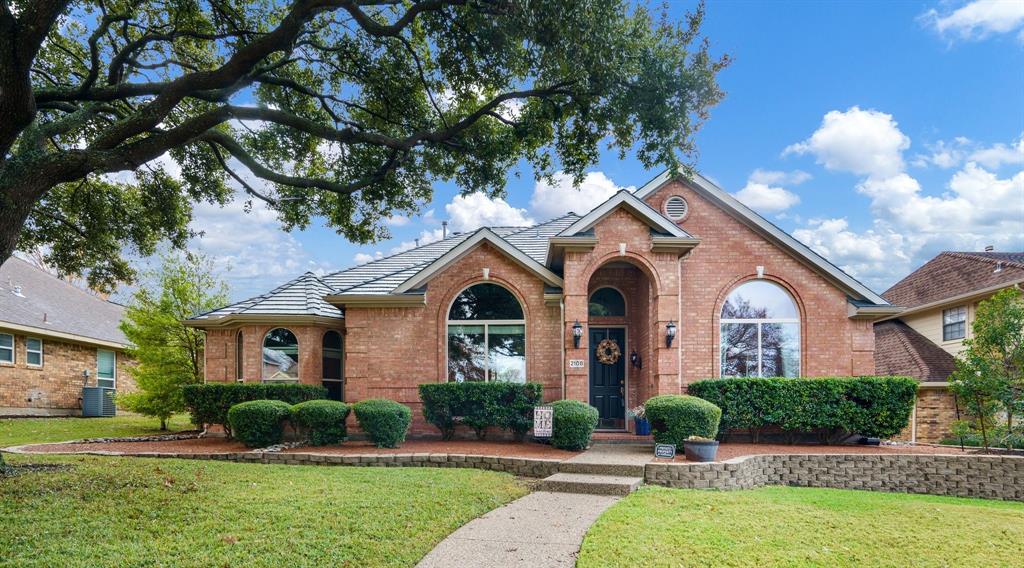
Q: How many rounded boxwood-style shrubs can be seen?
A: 5